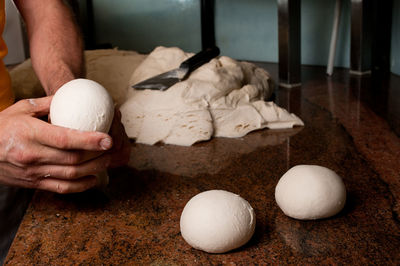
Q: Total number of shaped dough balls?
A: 3